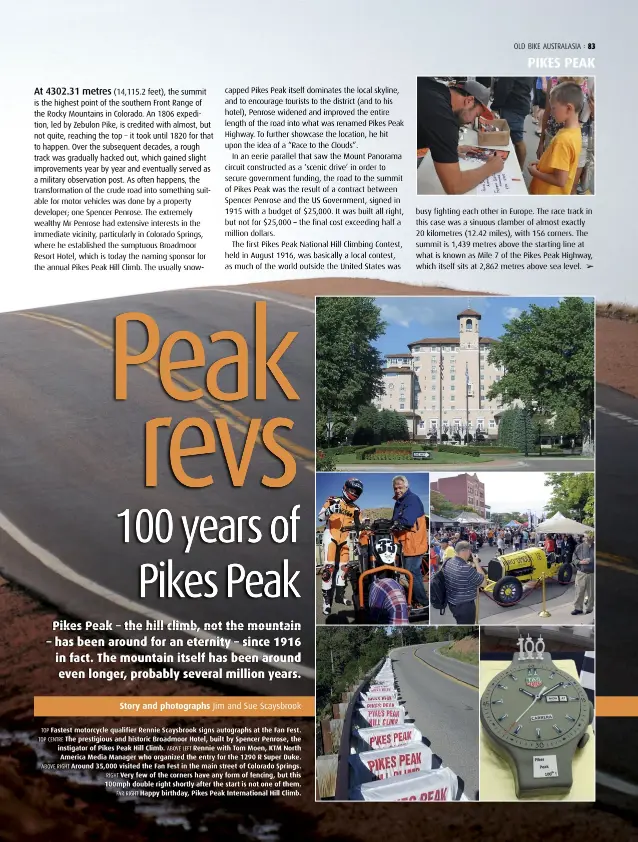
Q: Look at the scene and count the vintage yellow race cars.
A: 1